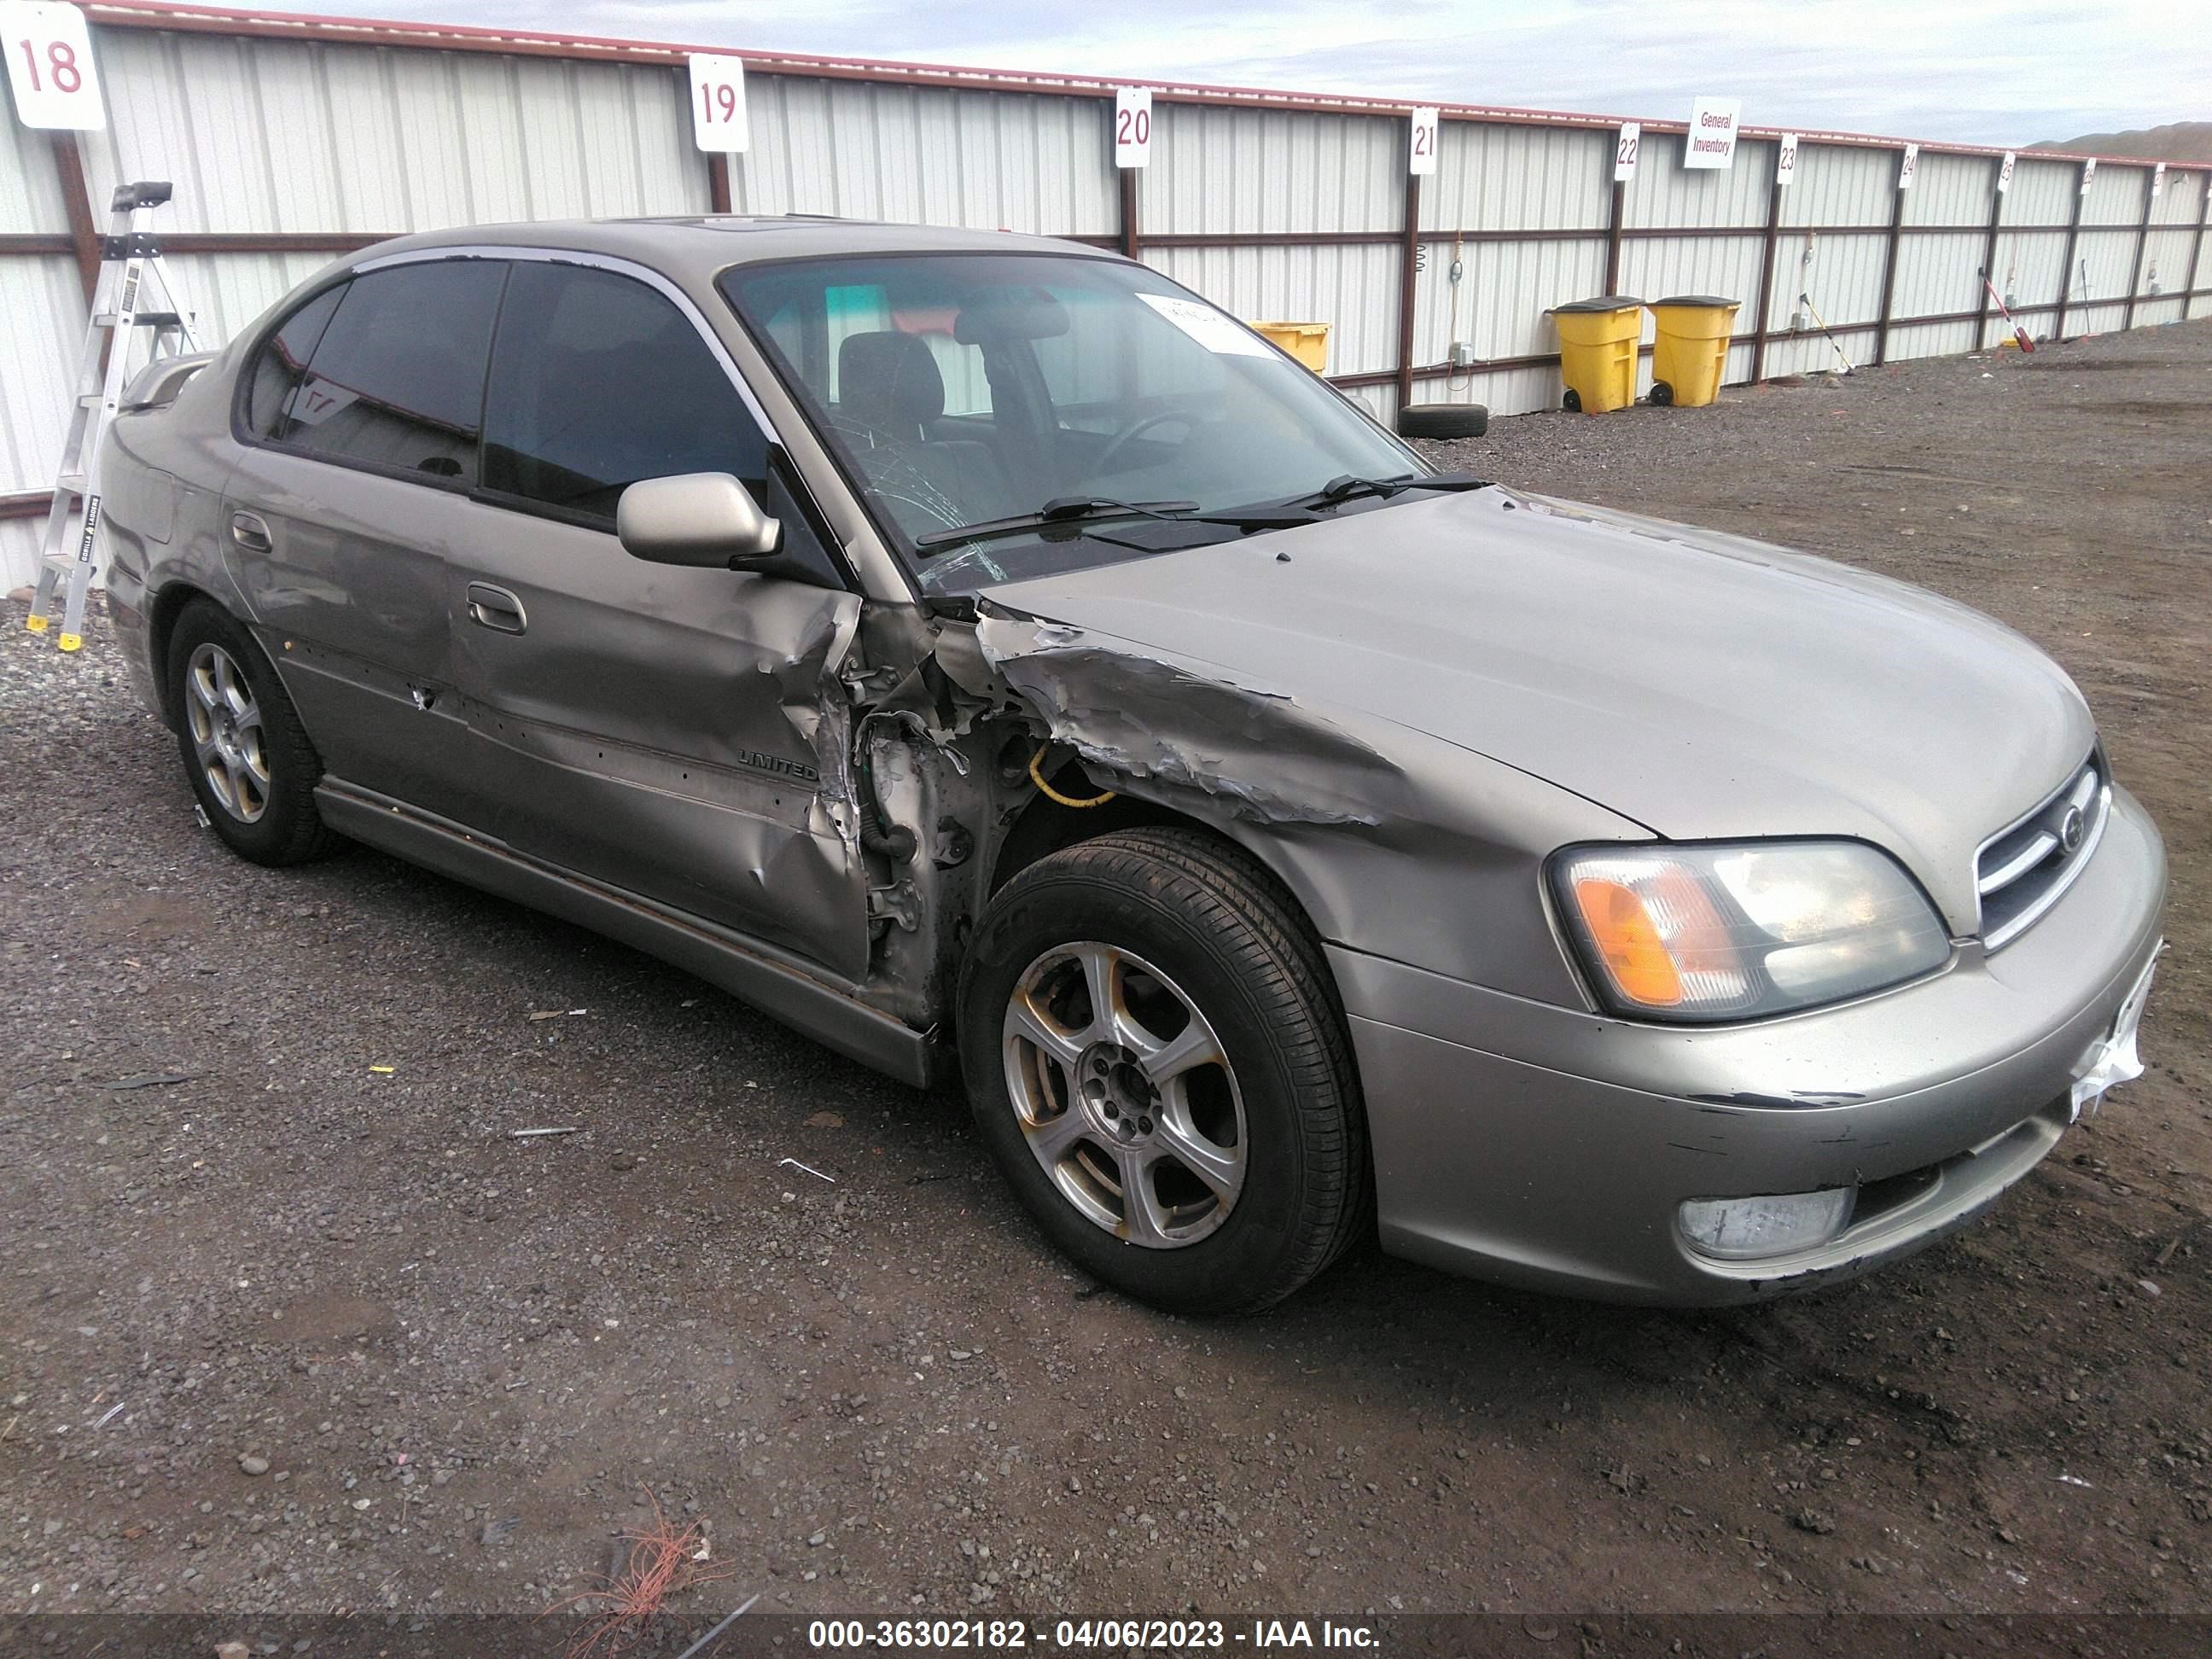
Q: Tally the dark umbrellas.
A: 0